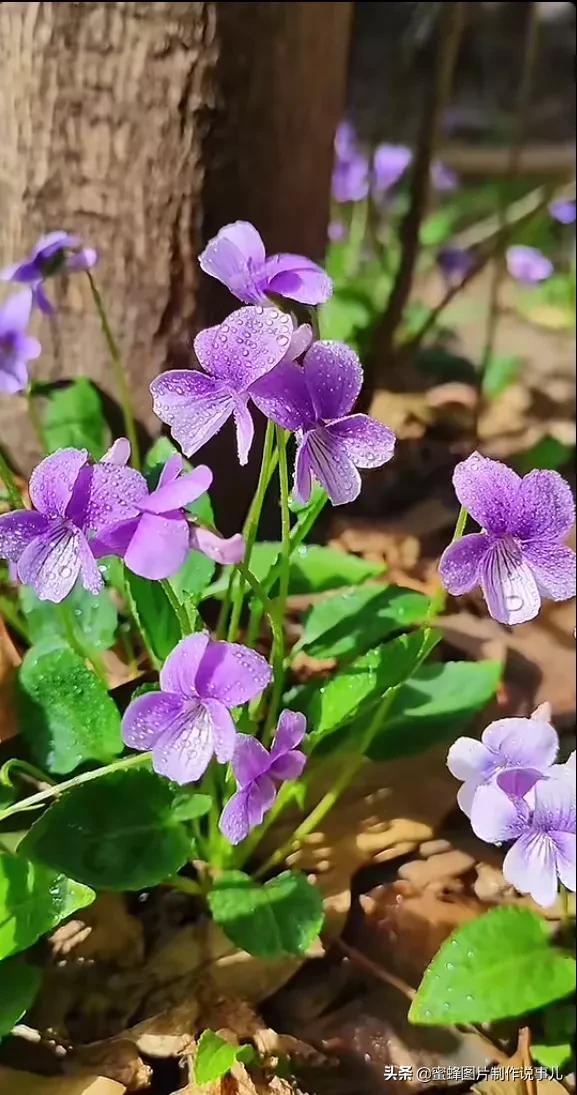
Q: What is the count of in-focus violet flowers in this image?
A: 10